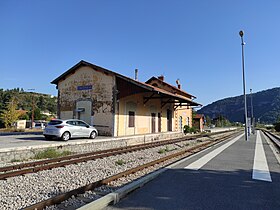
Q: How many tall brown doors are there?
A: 3